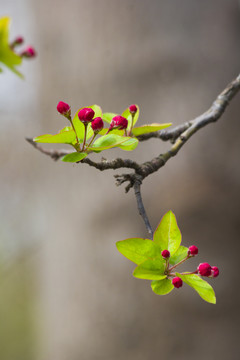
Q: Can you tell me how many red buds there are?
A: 12